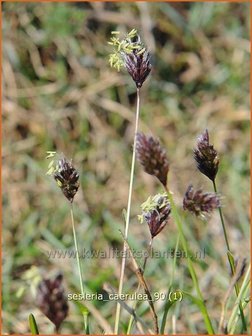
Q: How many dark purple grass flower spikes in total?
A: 7